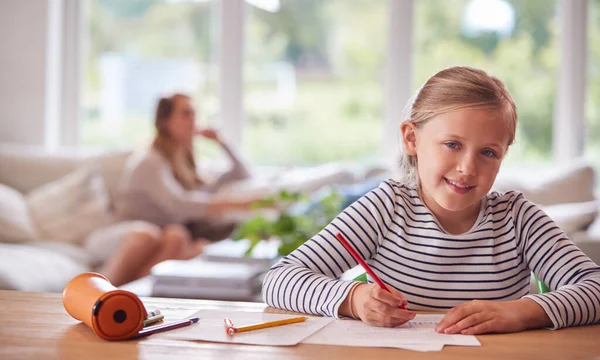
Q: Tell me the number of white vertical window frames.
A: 4